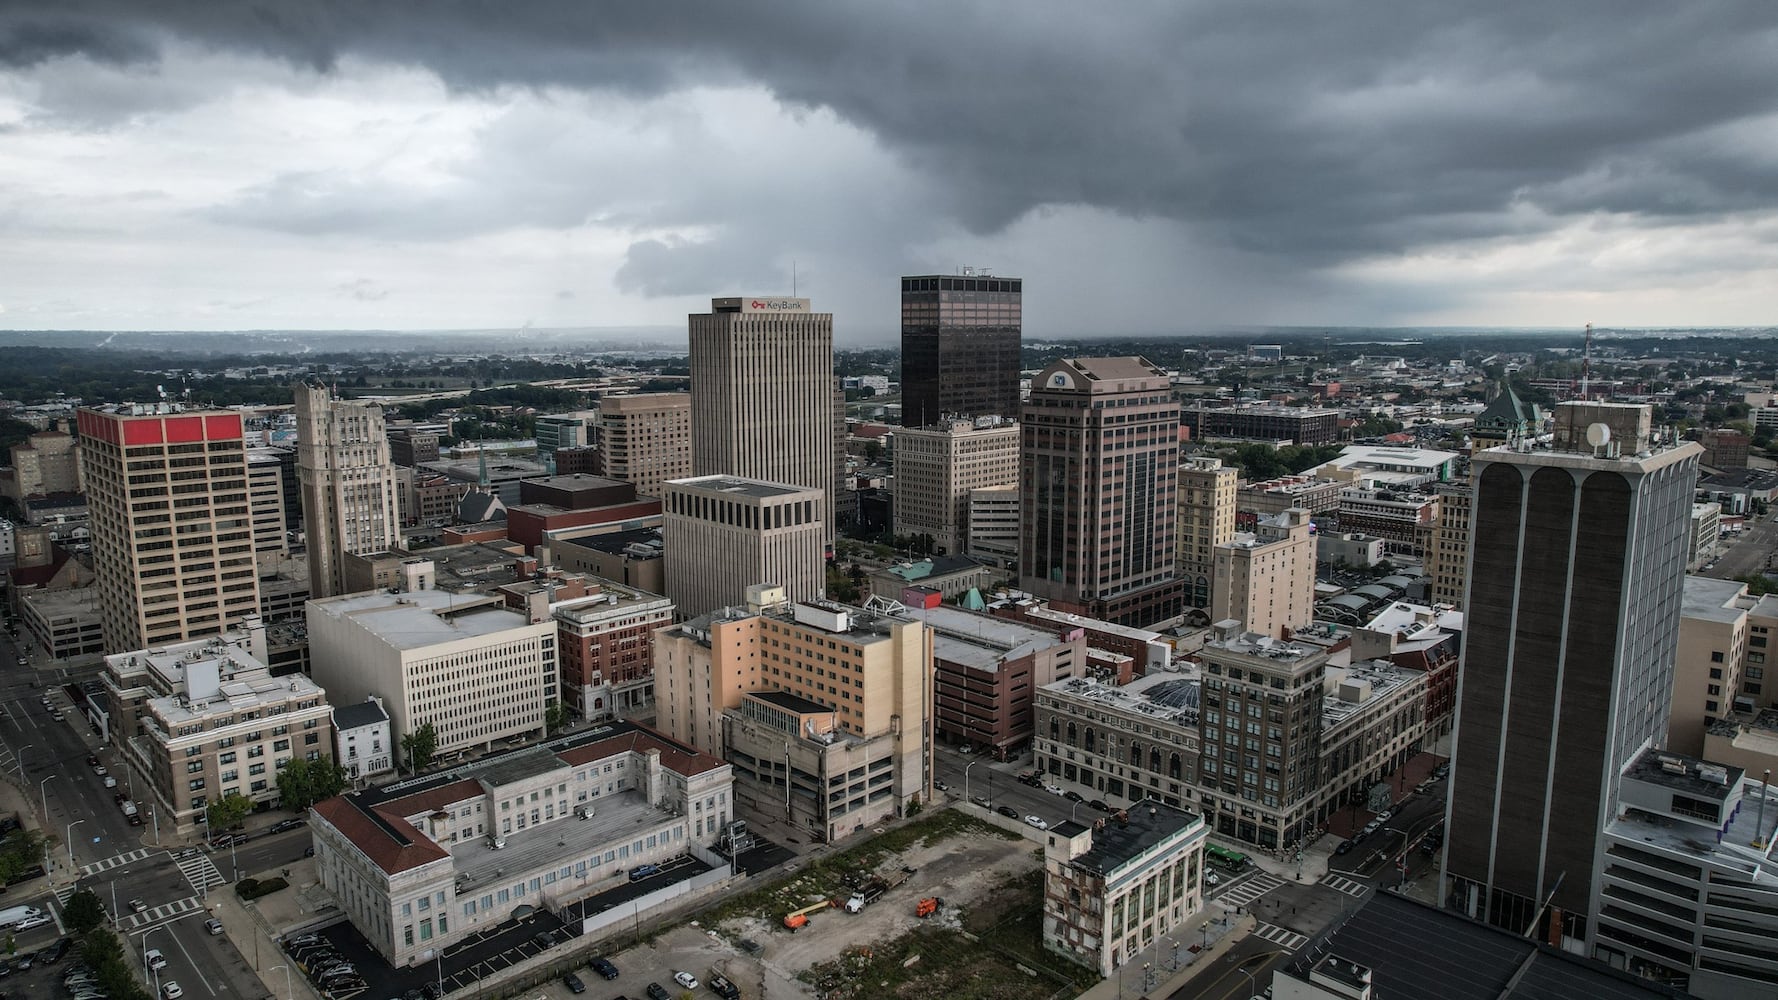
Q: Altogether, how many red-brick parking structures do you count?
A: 1